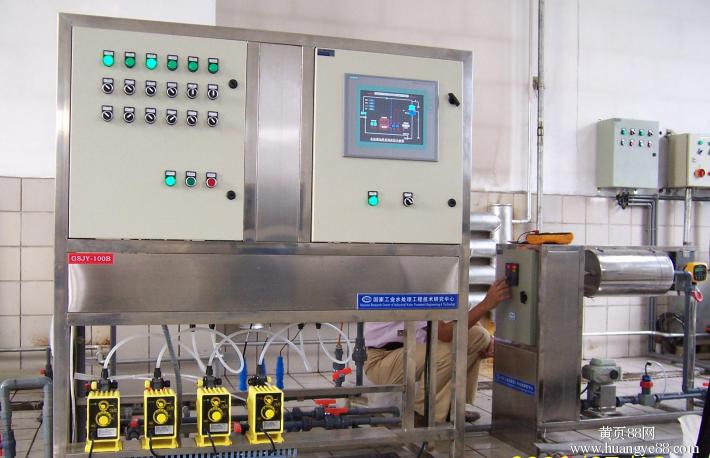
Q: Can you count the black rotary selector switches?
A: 13